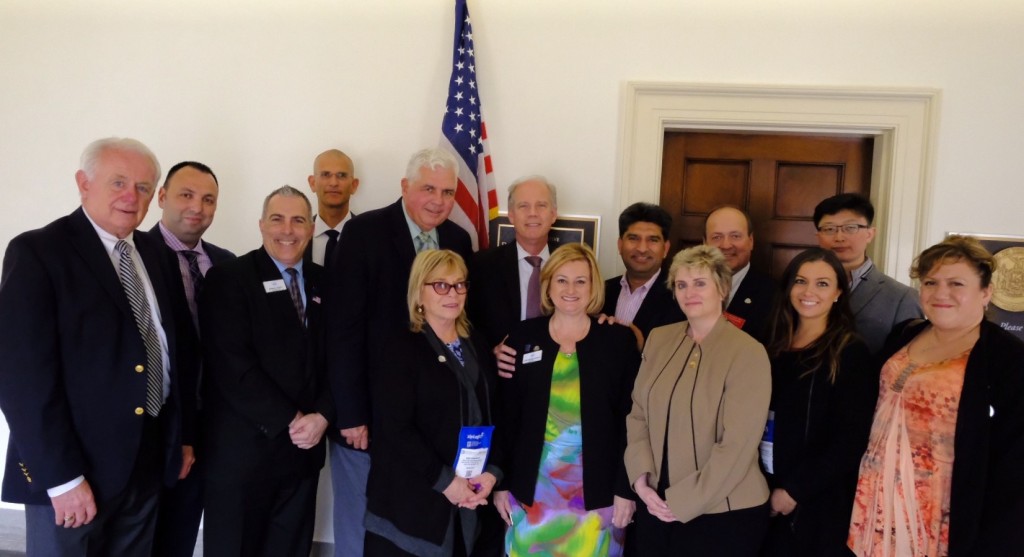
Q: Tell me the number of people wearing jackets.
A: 14